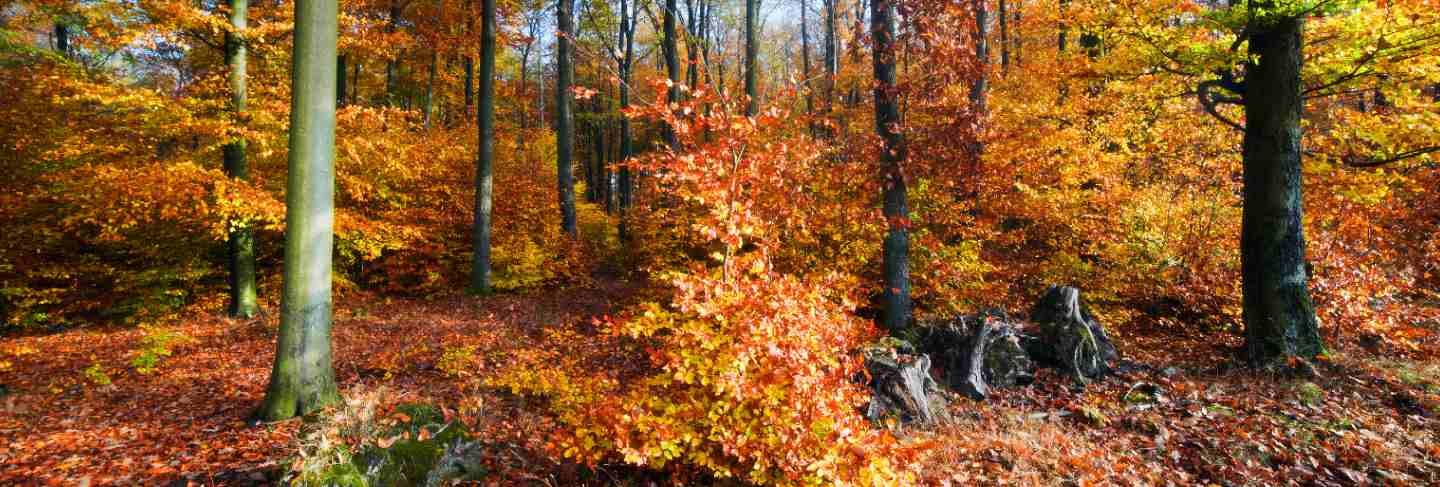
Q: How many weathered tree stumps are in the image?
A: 3